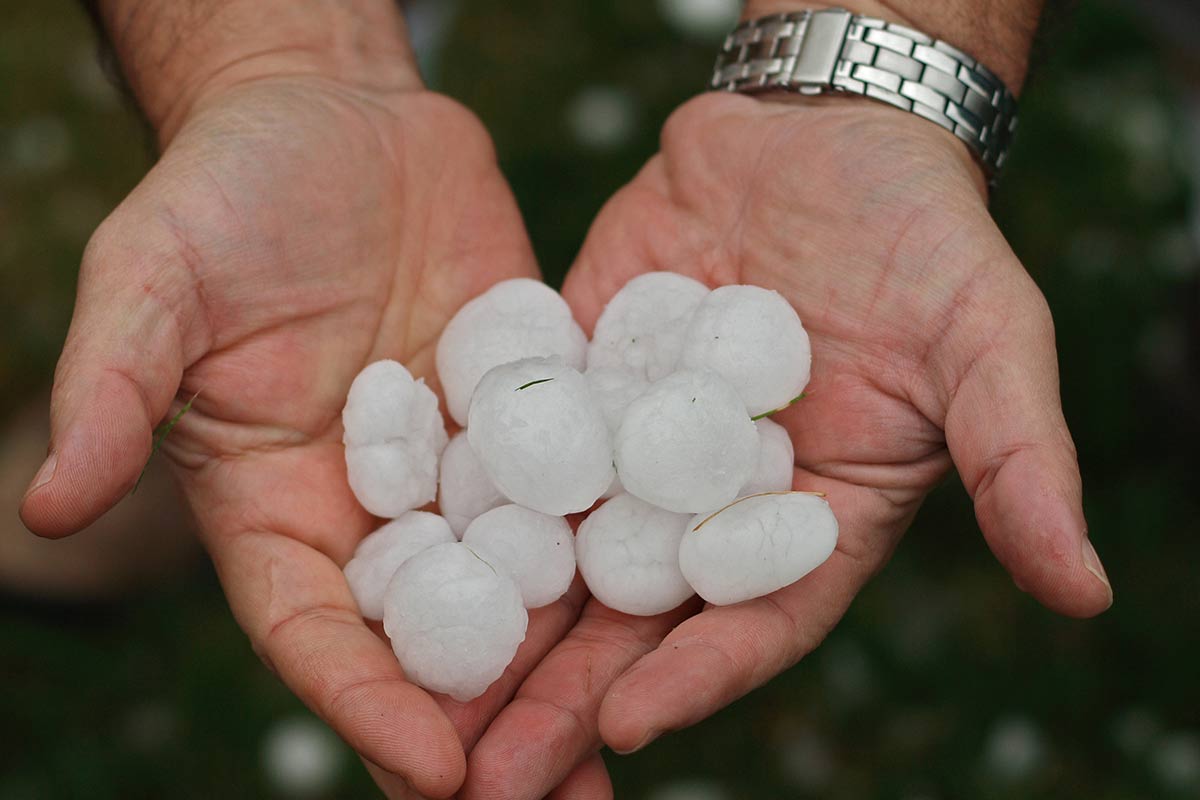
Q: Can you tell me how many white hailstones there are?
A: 14